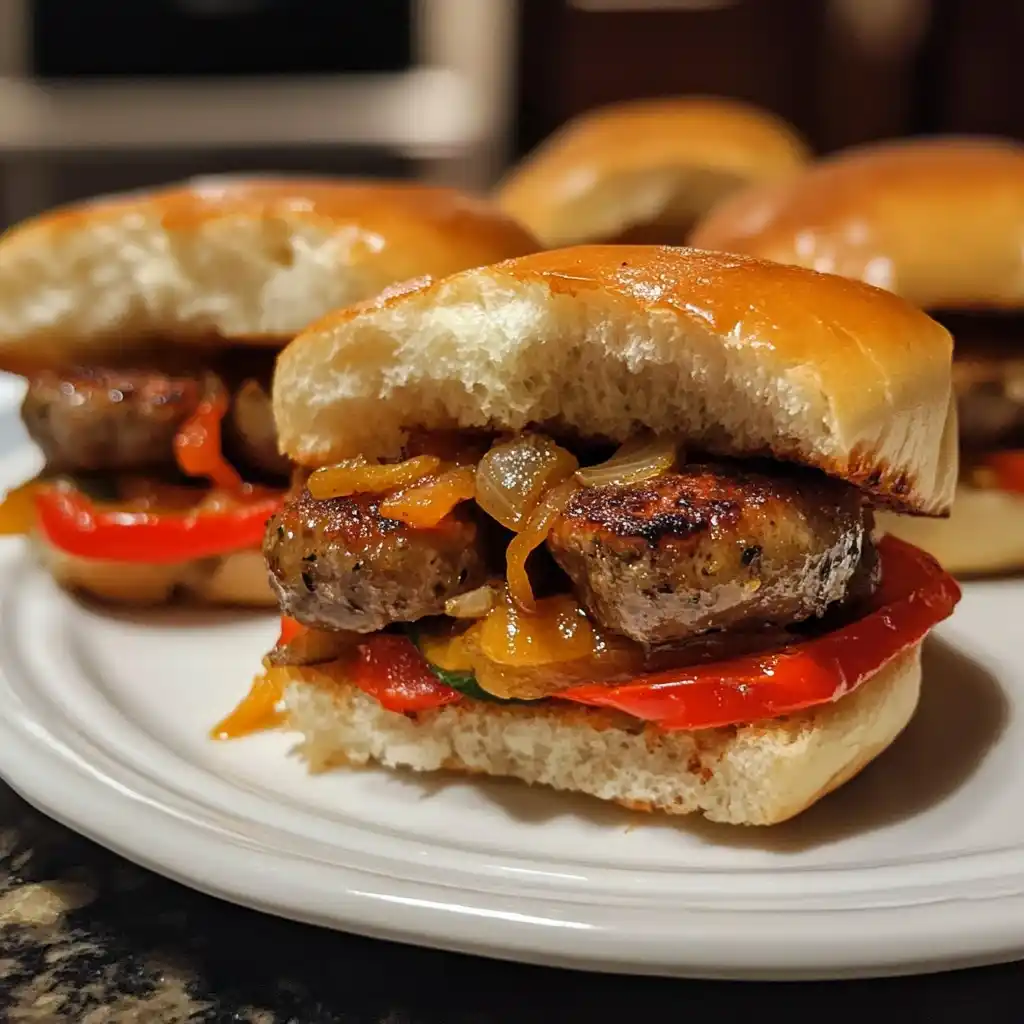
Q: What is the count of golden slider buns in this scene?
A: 4